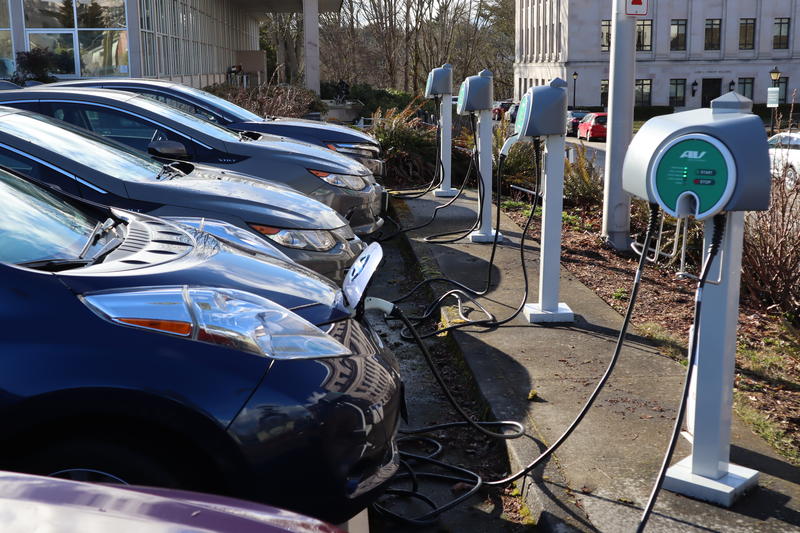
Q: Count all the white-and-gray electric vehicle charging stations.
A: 4